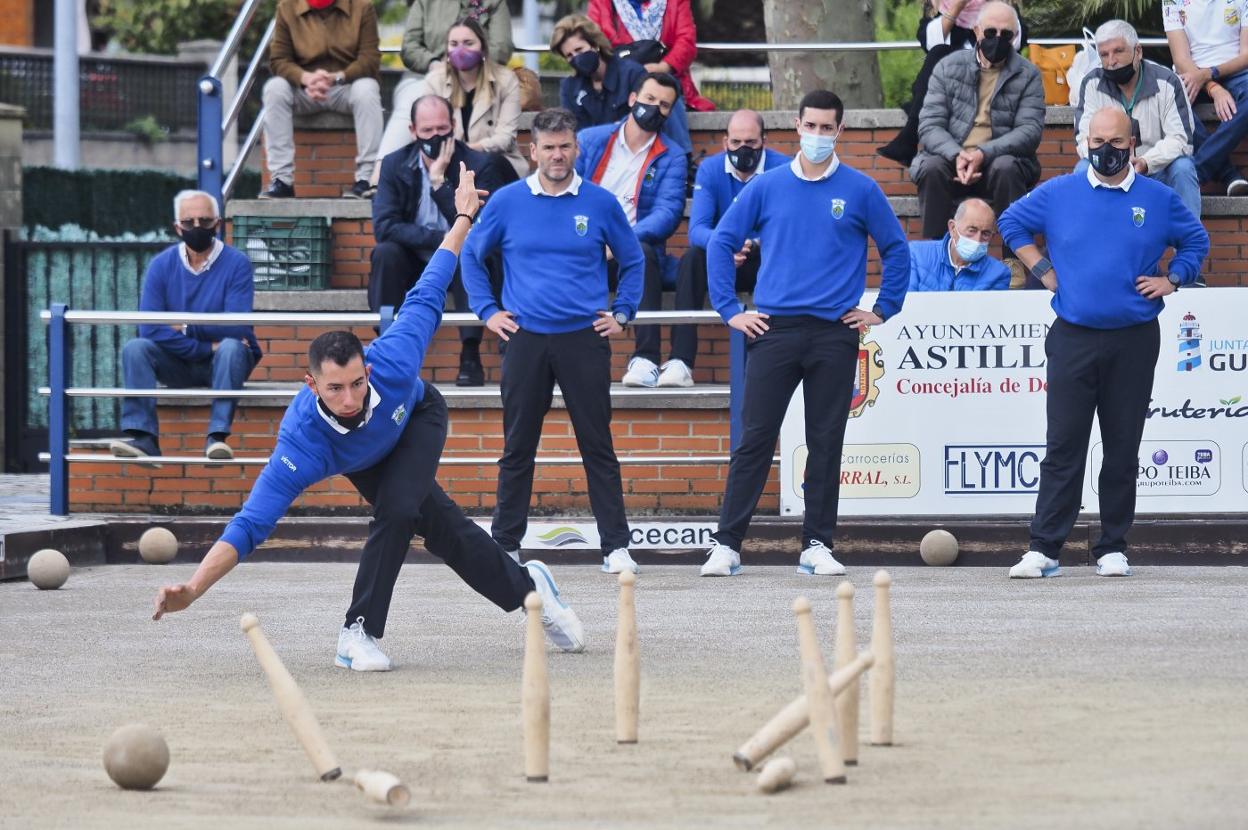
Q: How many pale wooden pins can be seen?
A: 9